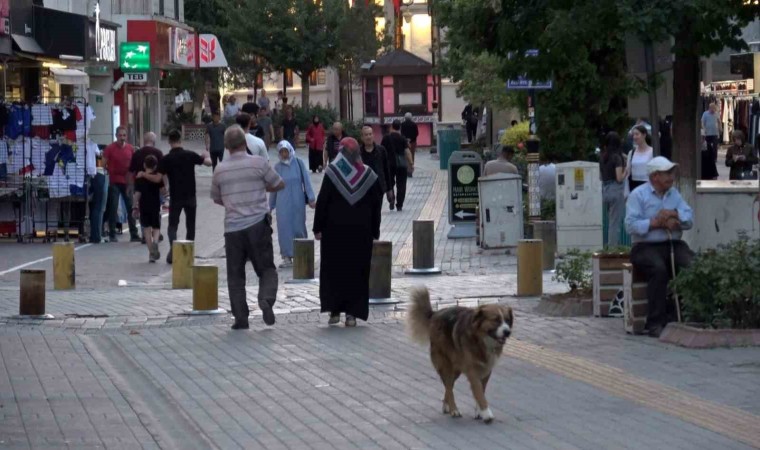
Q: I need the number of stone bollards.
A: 9